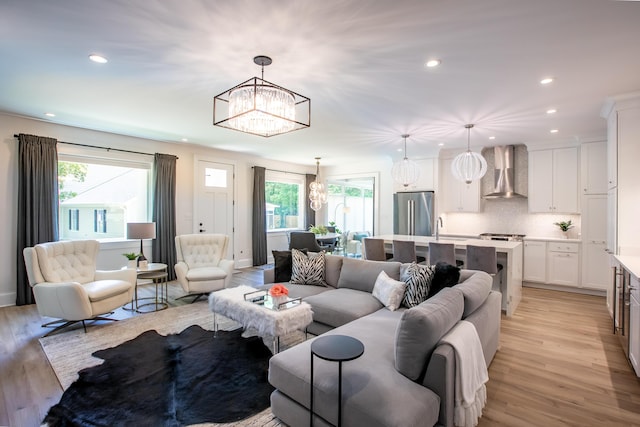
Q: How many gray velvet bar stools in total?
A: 4